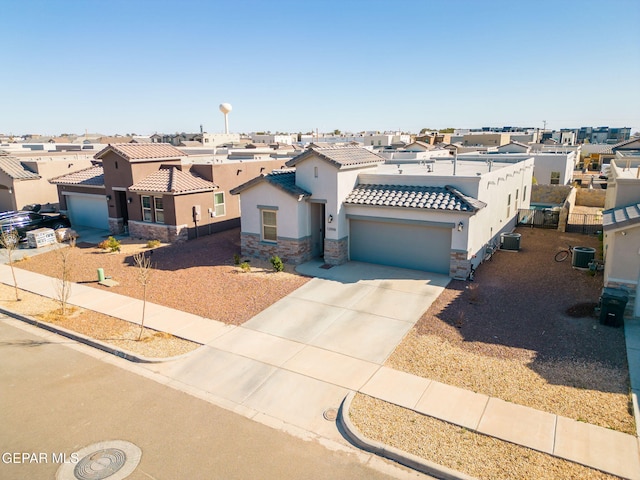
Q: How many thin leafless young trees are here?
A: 3